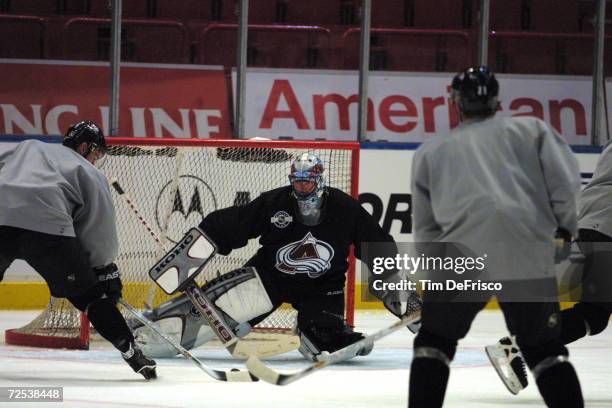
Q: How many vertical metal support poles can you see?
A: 5